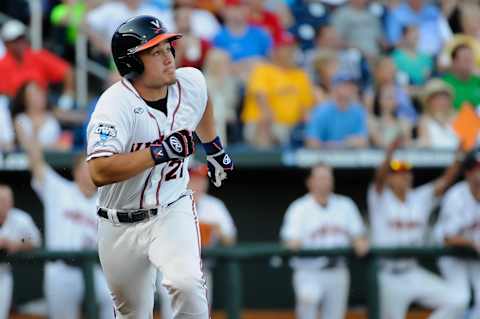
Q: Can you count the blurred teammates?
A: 6